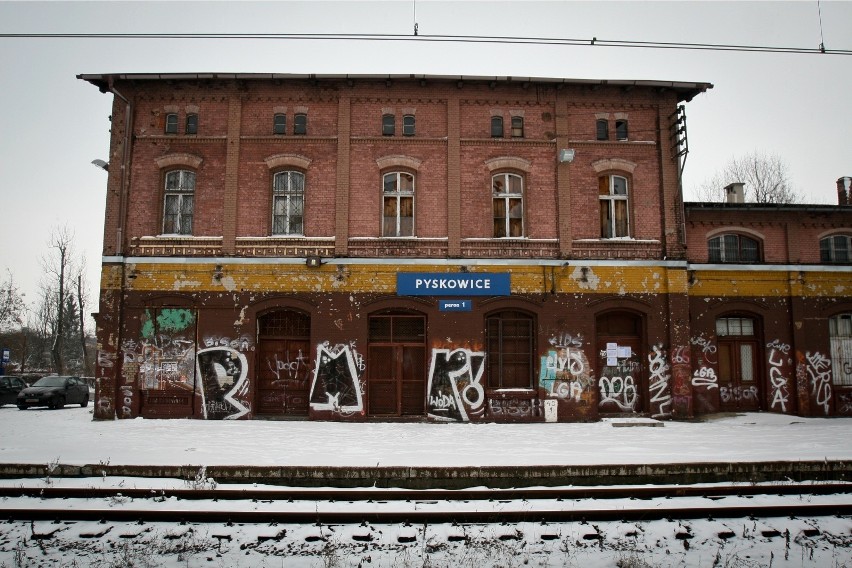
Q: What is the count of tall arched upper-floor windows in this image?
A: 5